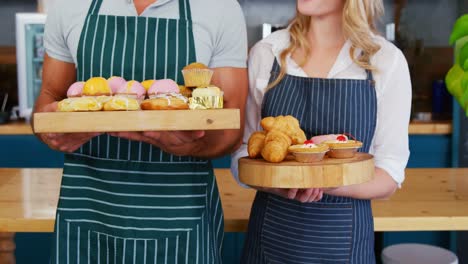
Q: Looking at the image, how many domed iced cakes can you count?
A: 6